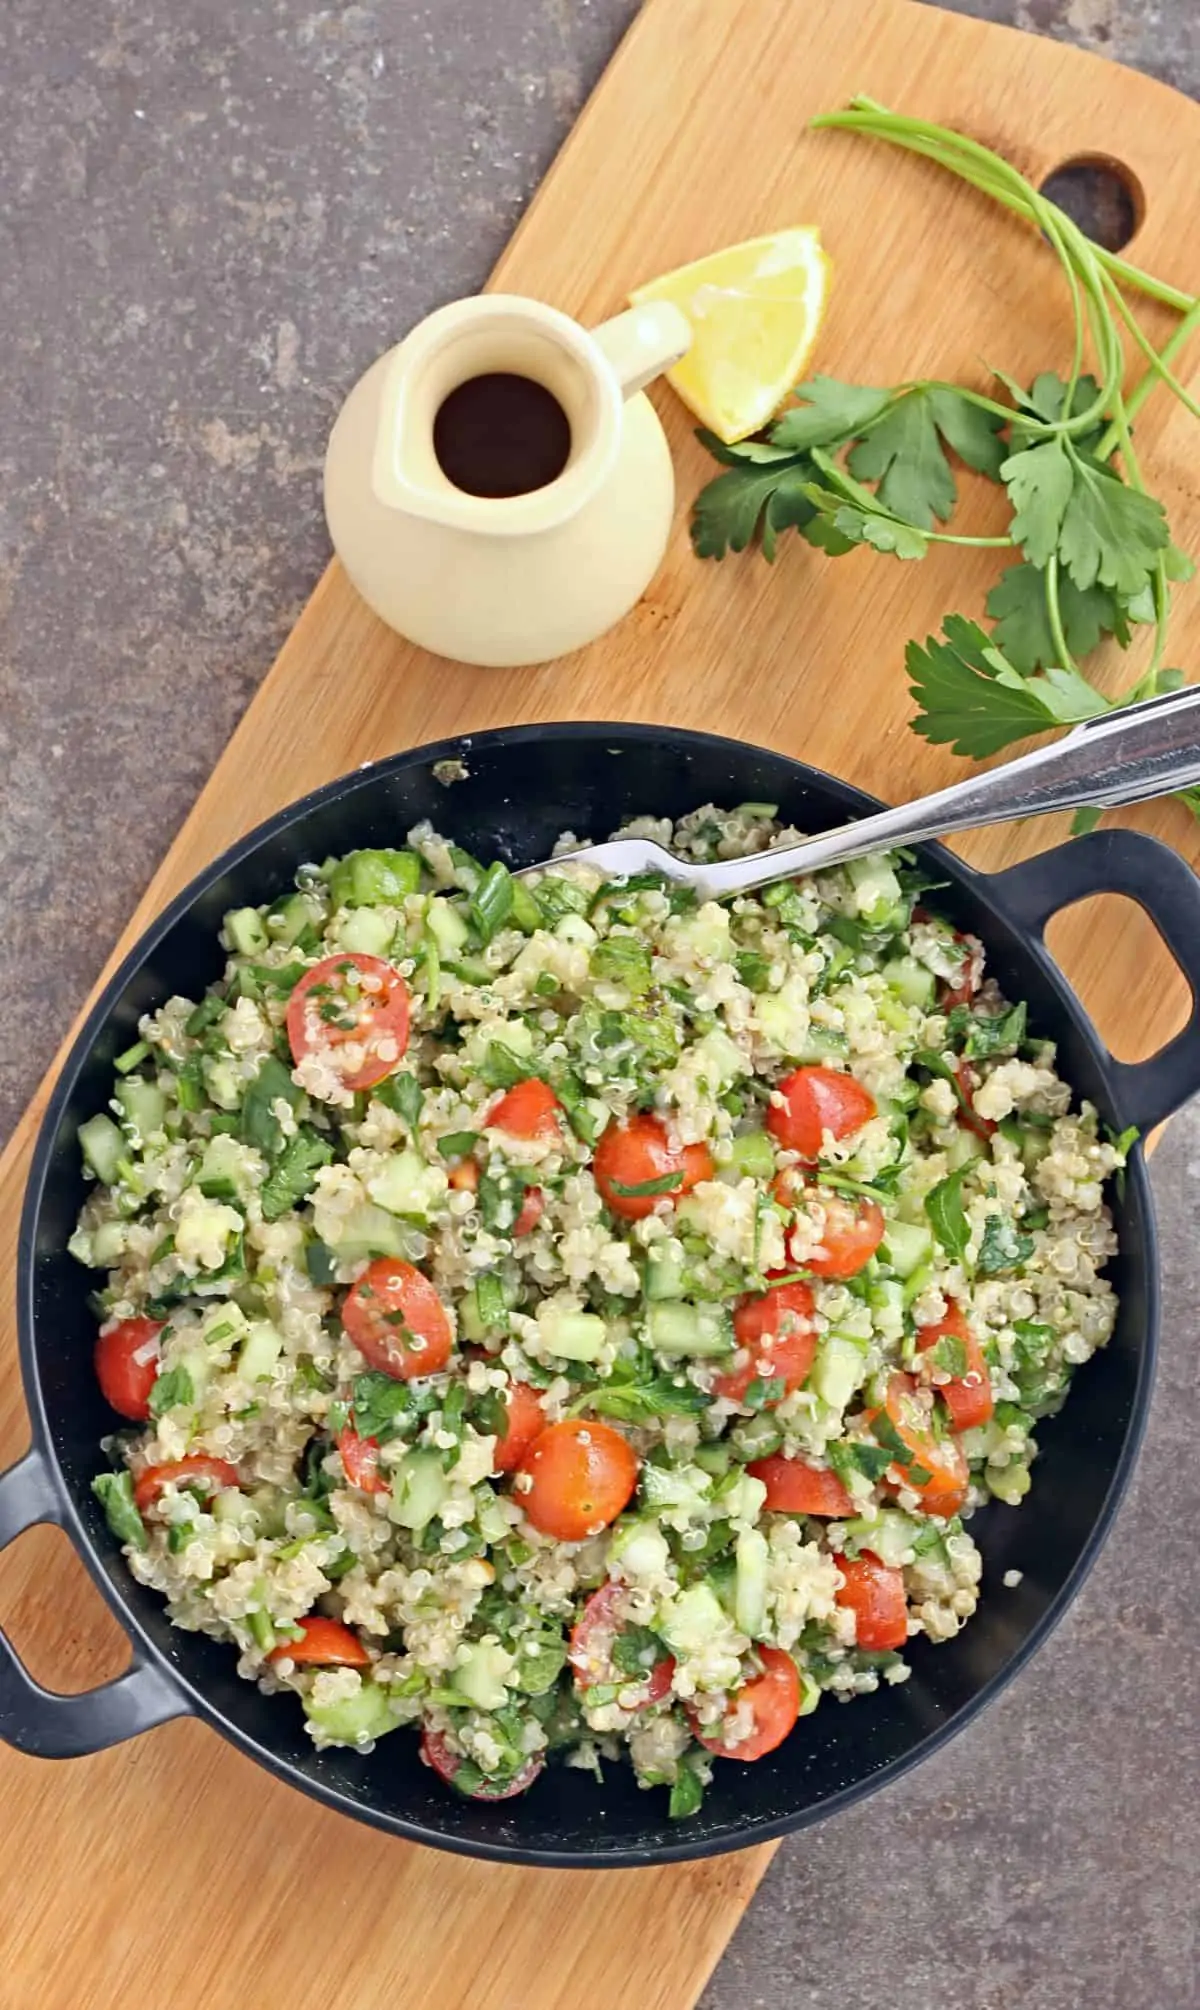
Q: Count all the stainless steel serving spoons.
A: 1